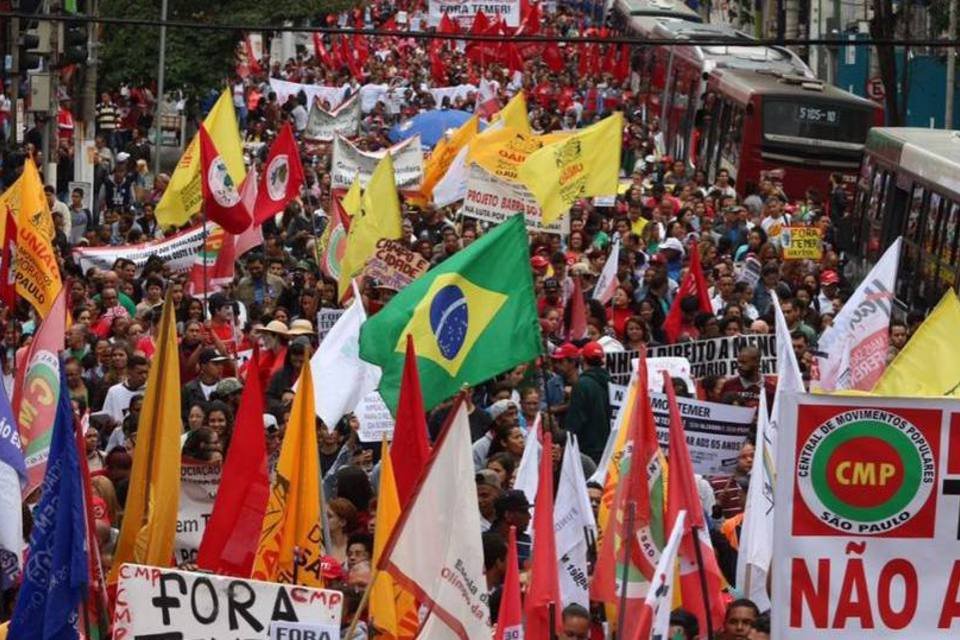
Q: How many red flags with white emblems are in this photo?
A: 2